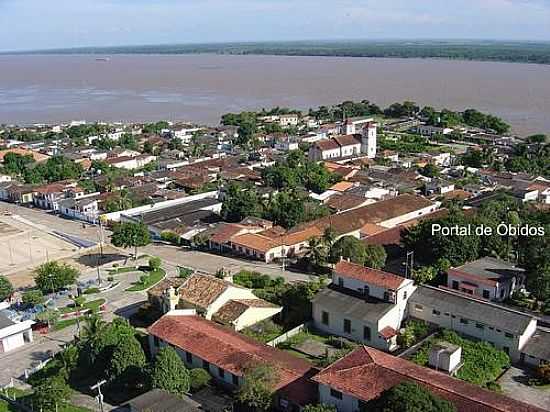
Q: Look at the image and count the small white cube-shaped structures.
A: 1